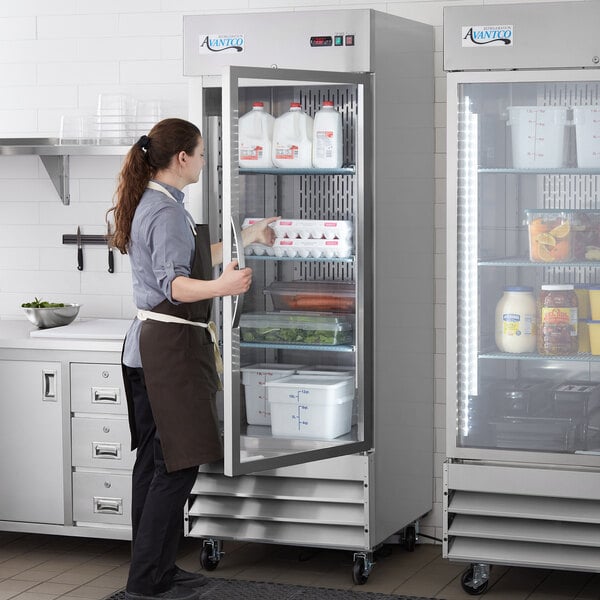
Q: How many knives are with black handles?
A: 2